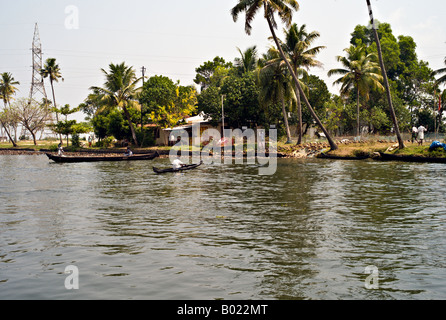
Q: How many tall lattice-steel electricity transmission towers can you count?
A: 1